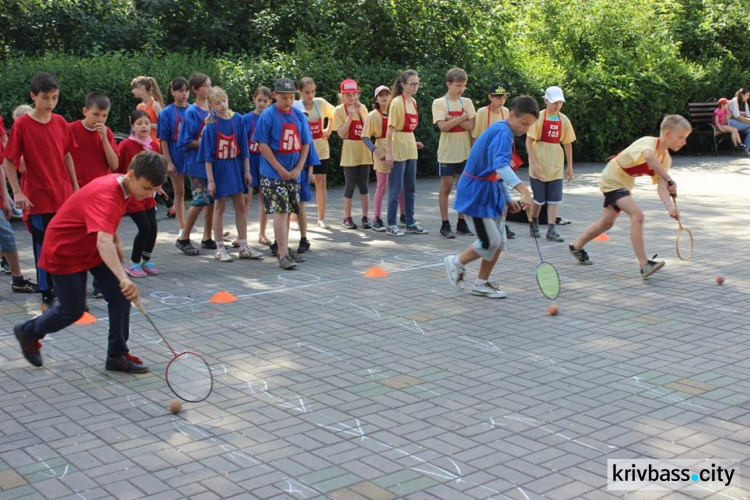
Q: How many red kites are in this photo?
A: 0